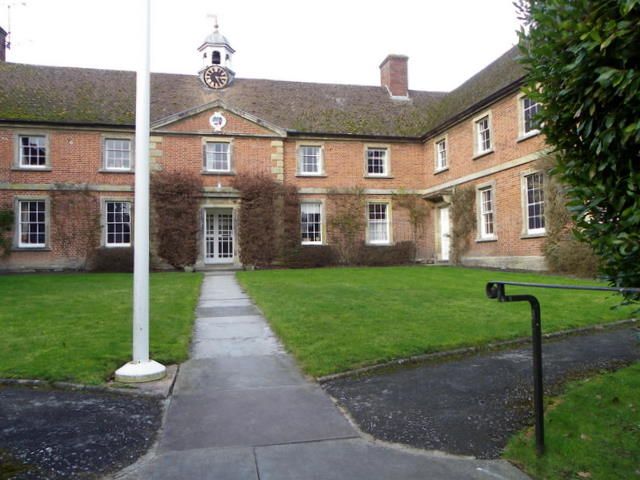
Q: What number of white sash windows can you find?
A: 14